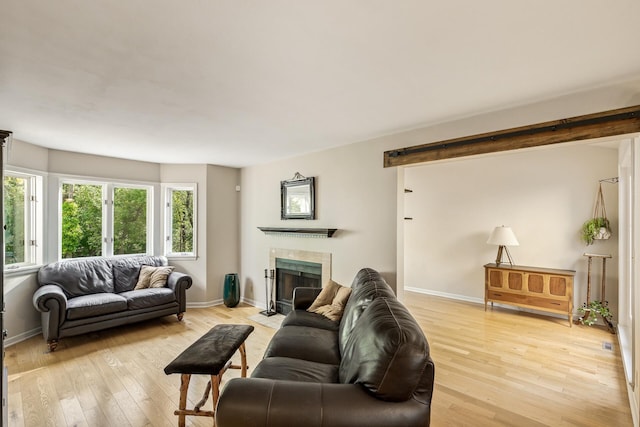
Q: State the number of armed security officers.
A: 0